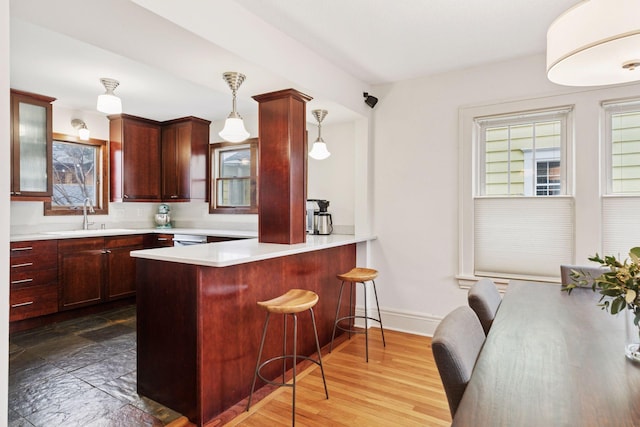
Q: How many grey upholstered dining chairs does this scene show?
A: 3